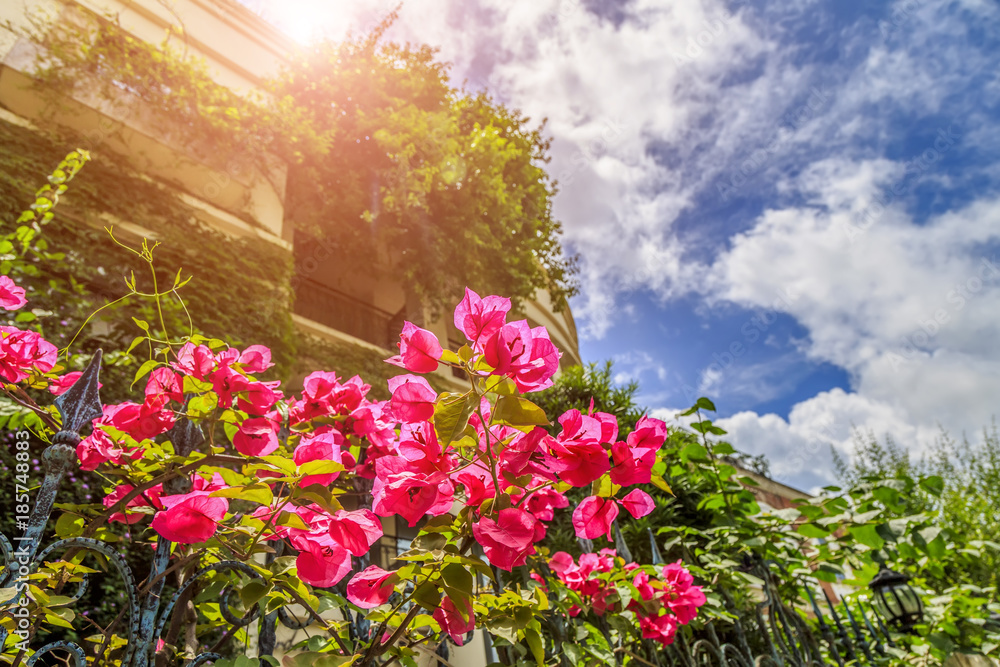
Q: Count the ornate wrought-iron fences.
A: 1